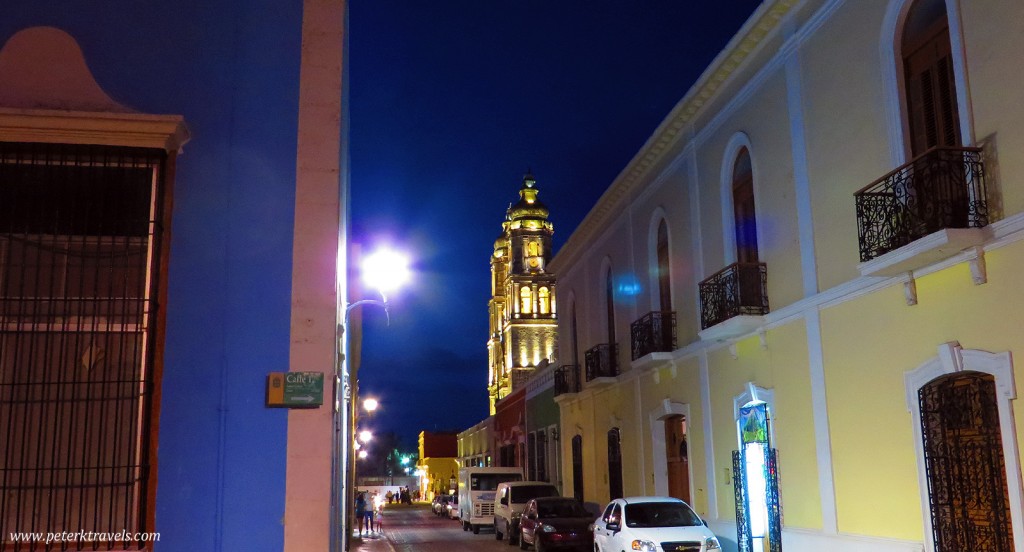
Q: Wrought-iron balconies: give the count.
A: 5